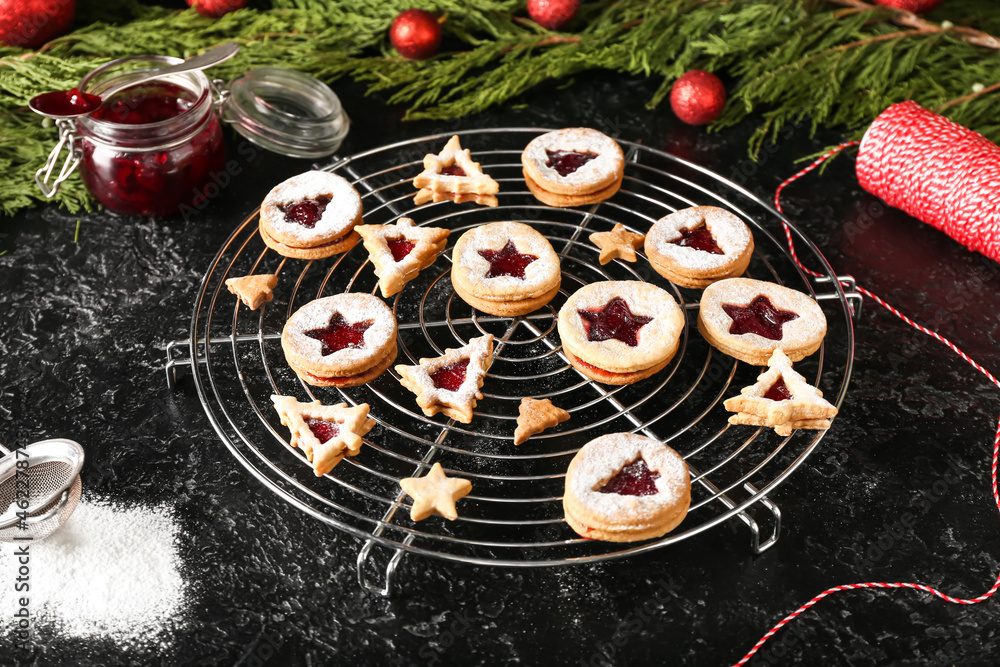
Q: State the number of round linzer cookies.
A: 8